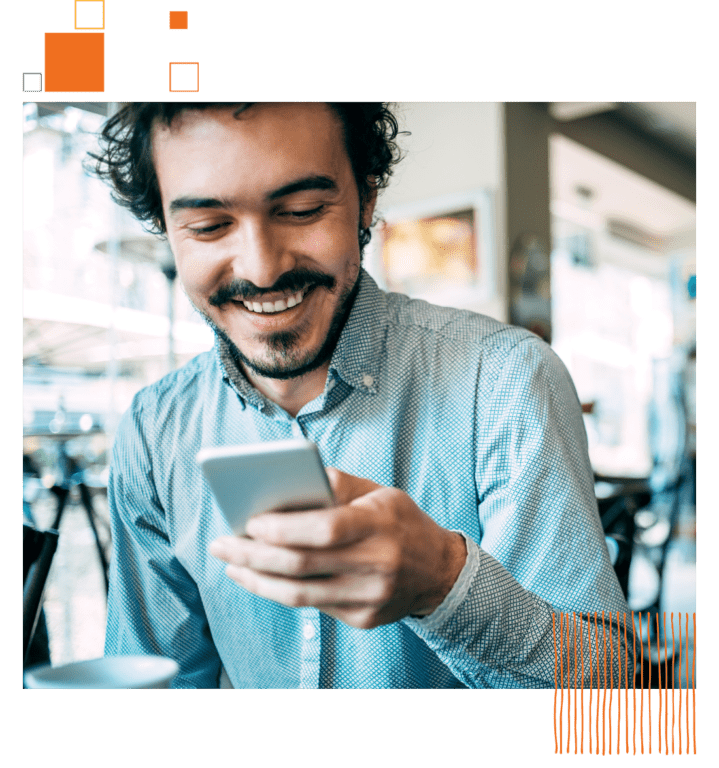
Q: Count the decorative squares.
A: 5